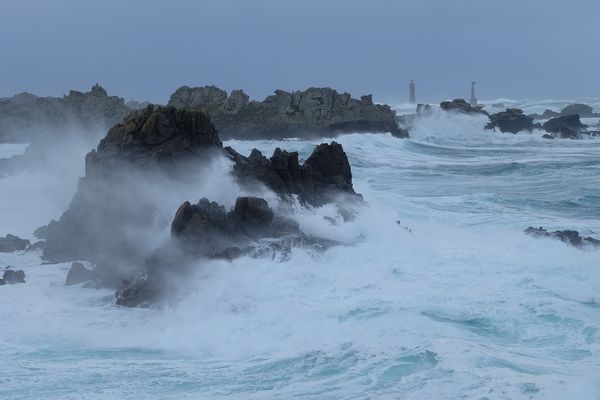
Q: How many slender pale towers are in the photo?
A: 2